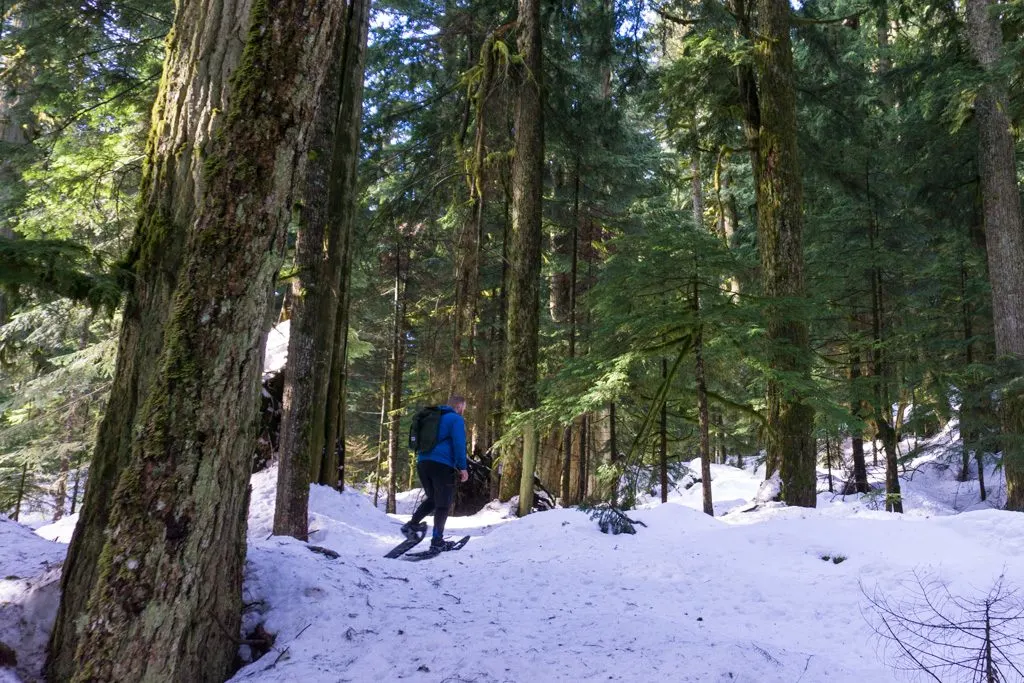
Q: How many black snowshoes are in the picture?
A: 2